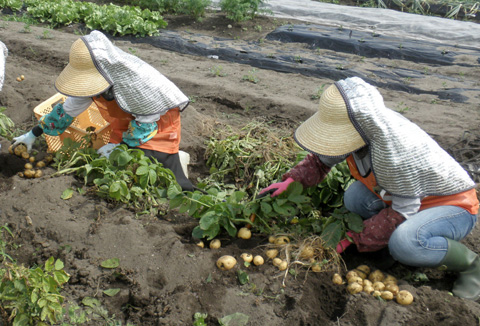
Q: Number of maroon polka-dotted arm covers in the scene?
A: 2